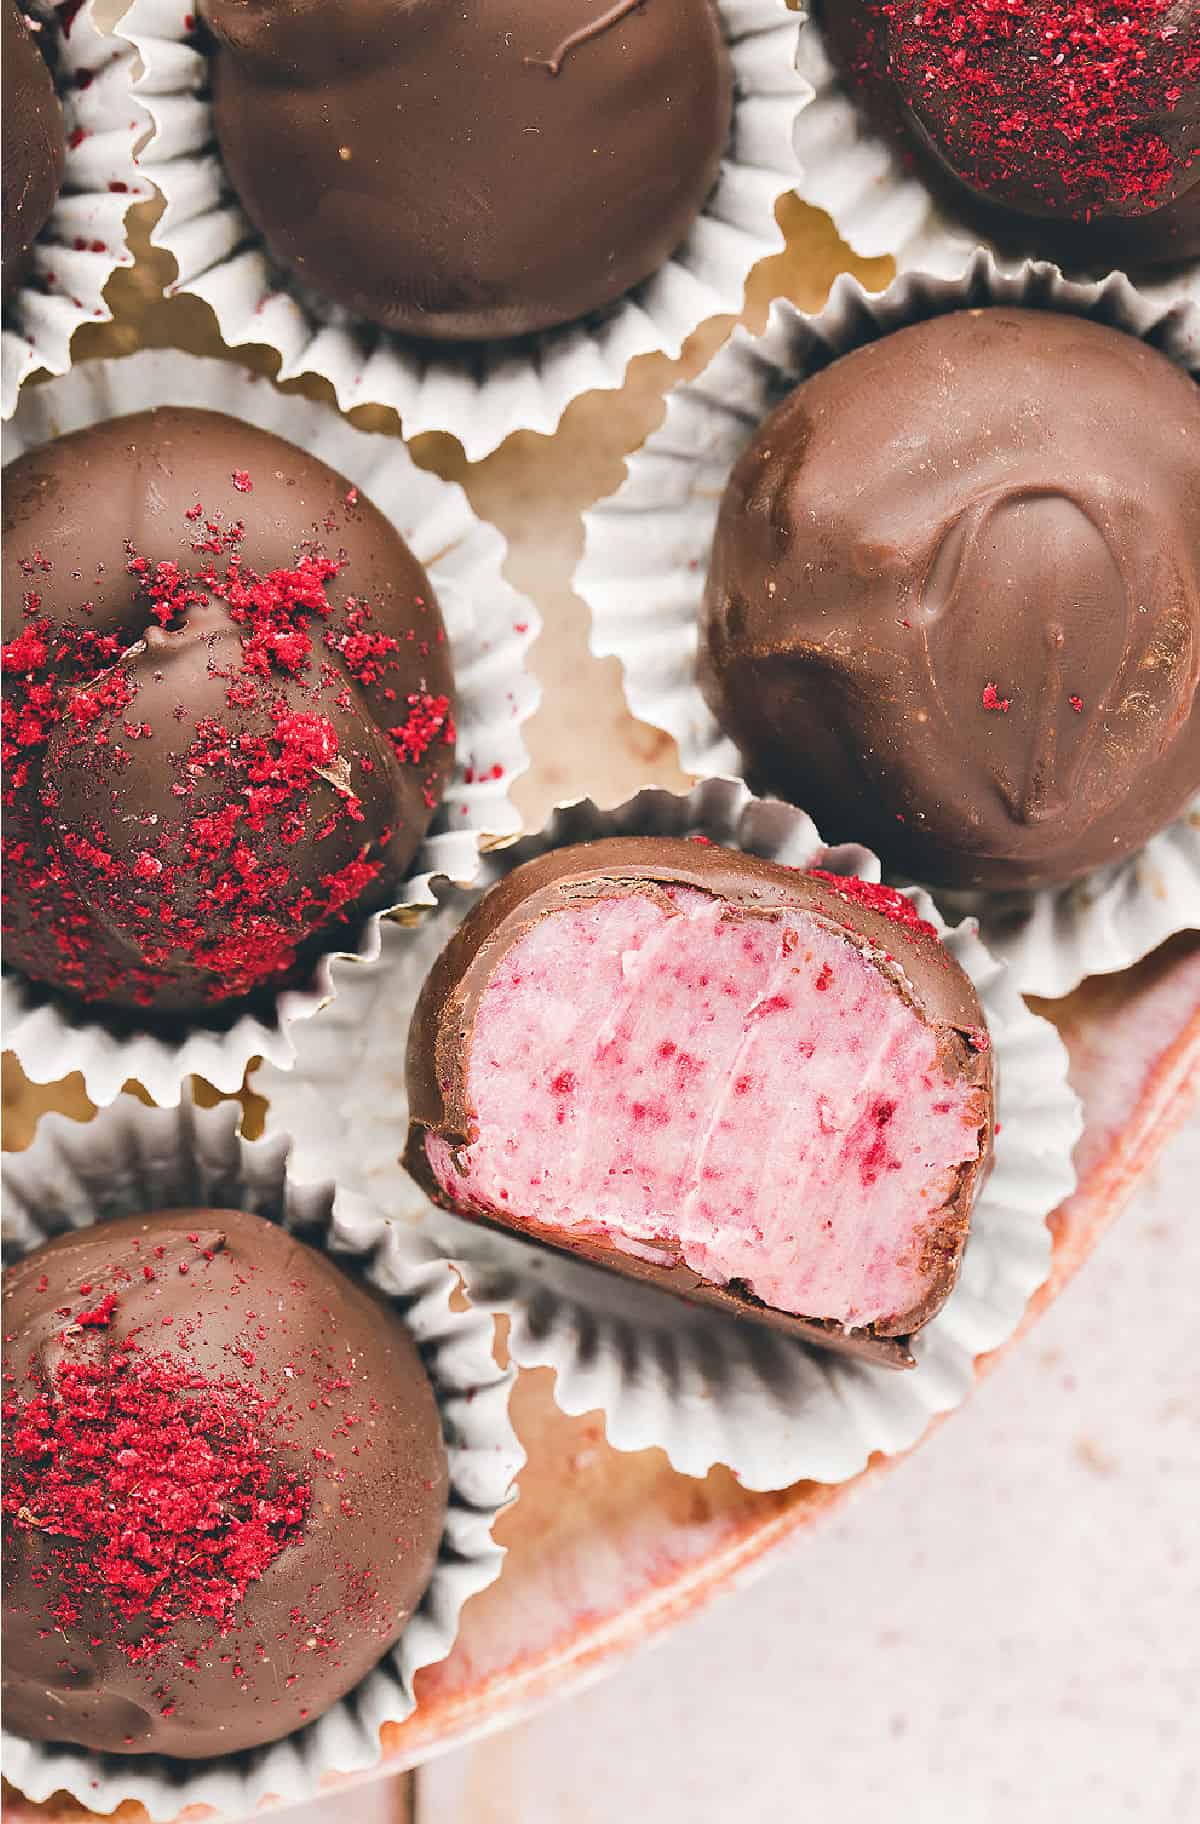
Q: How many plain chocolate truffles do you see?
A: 2